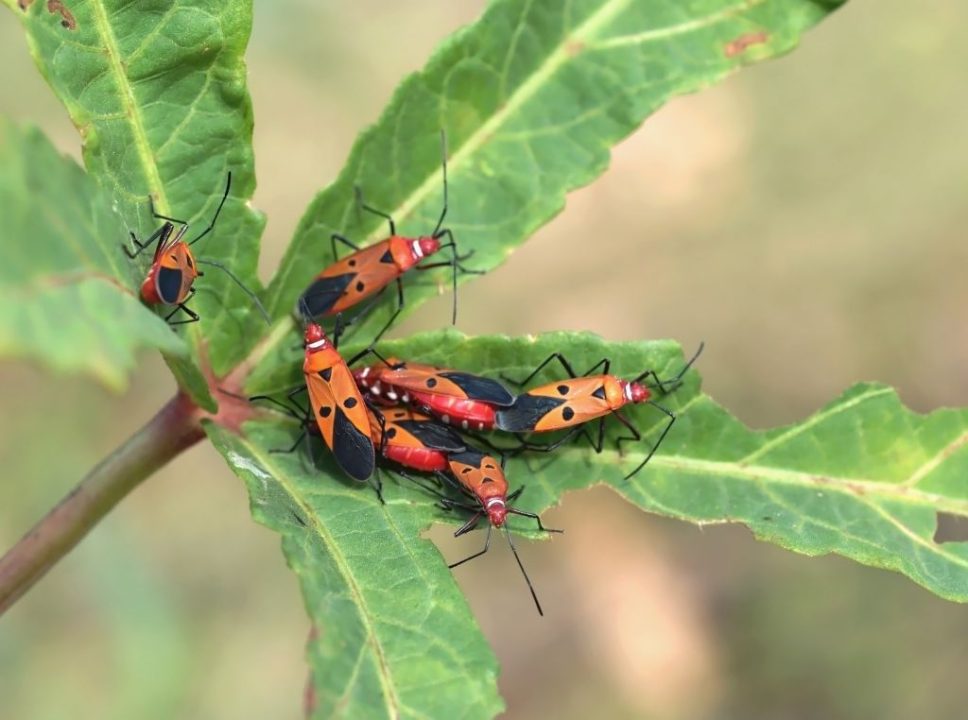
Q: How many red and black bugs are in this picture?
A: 7